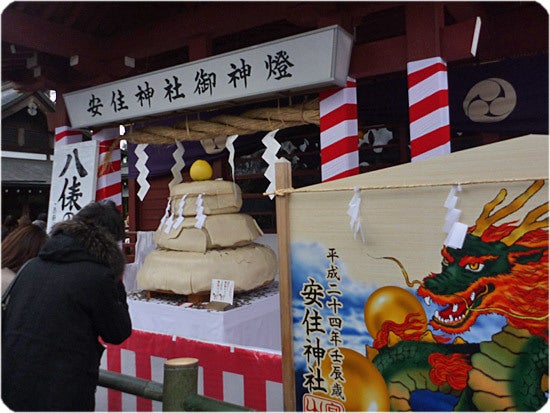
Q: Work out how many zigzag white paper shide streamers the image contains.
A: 10